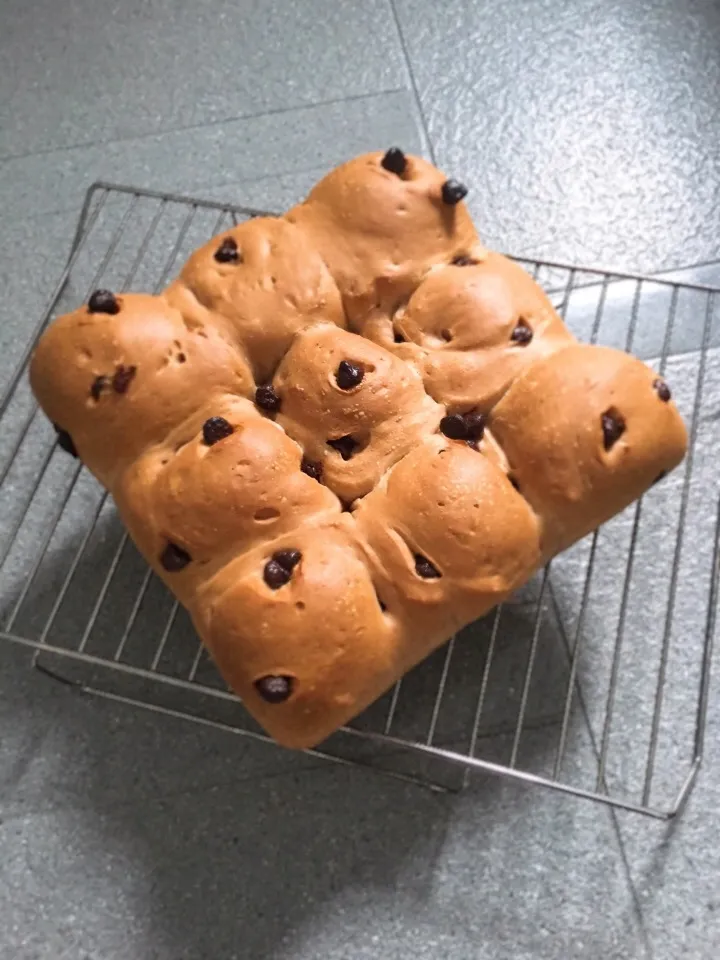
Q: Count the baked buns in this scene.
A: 9